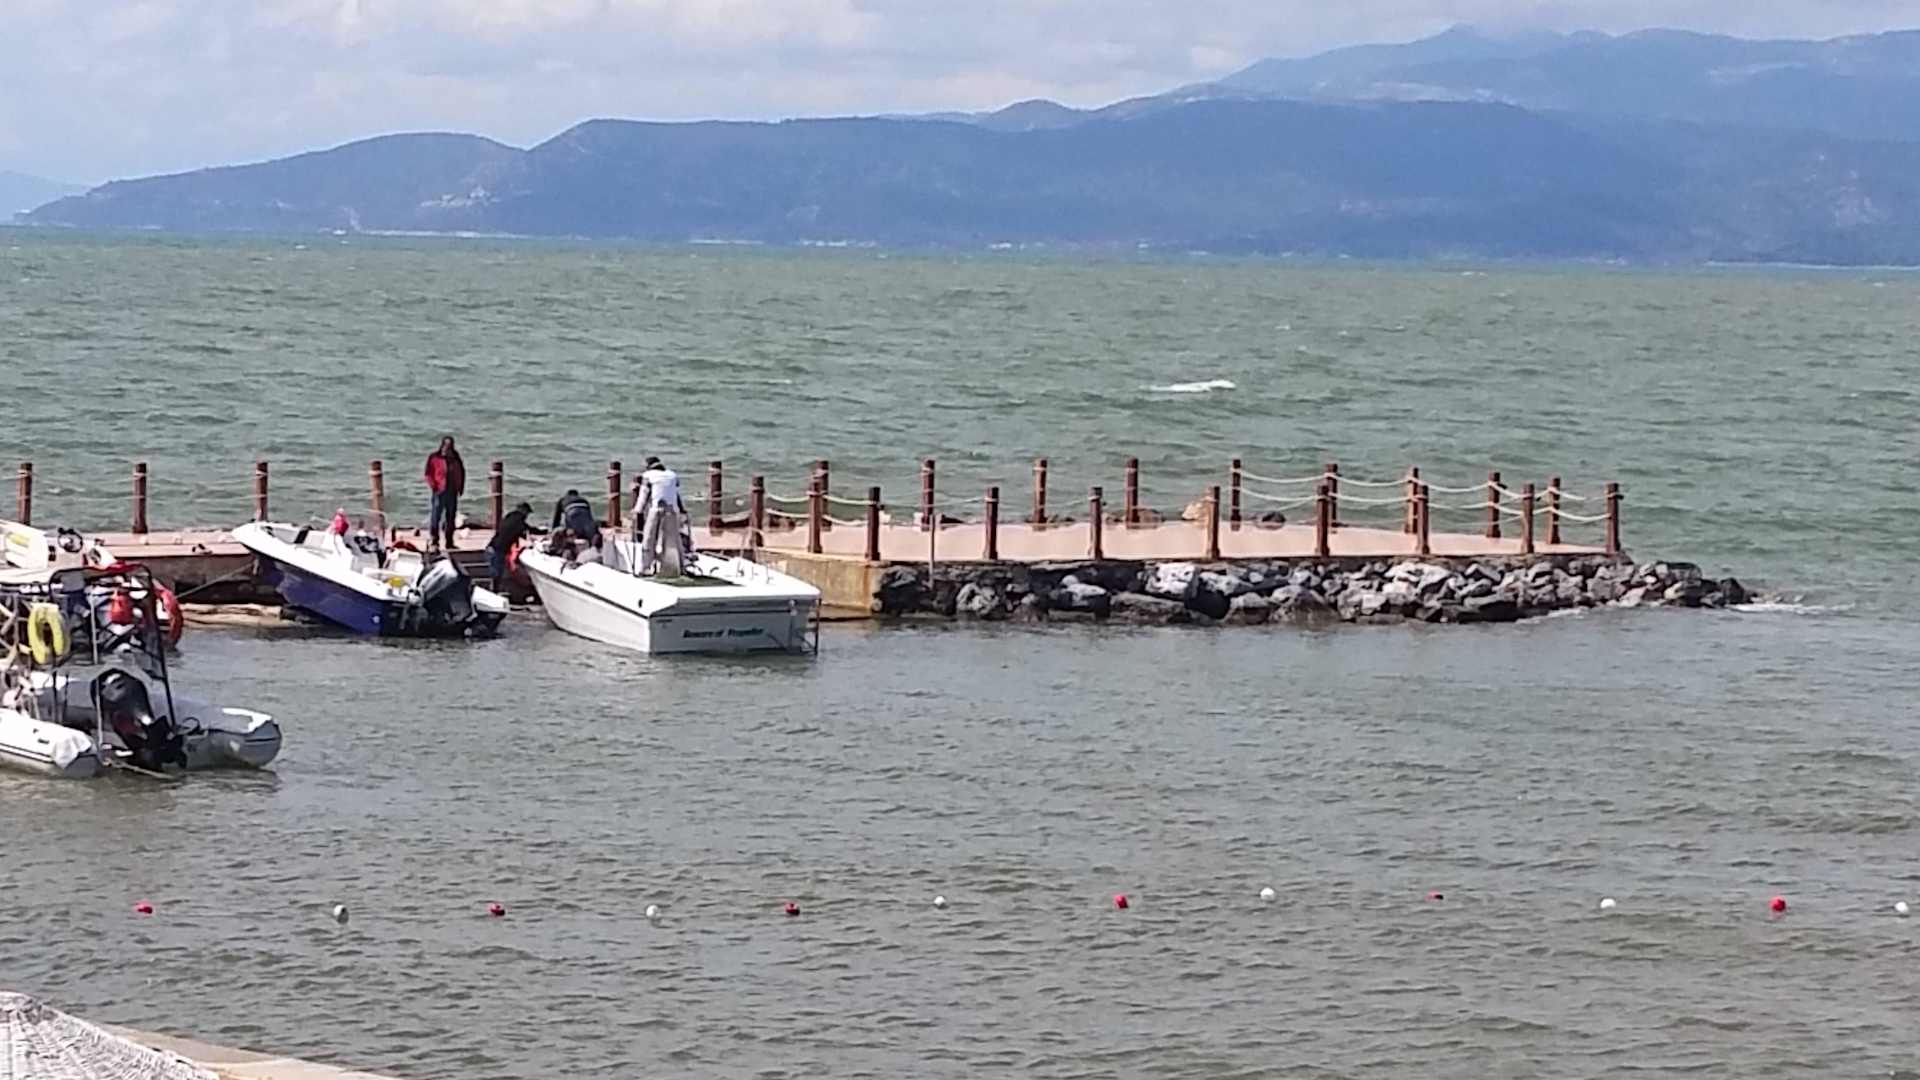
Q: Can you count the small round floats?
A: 12